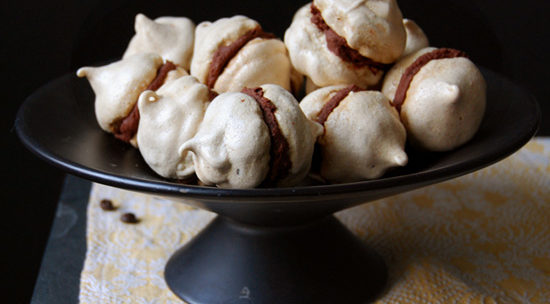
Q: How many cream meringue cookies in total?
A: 9